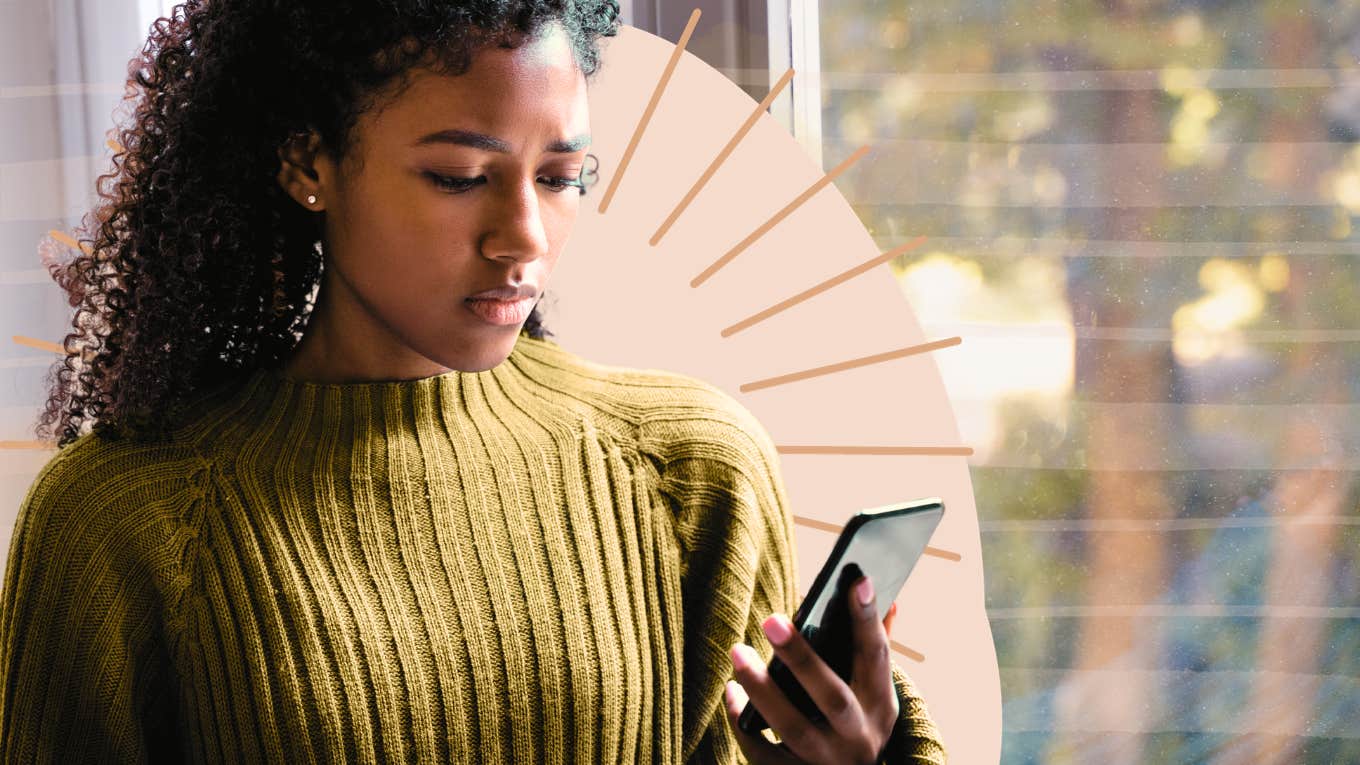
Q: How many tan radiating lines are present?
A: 12